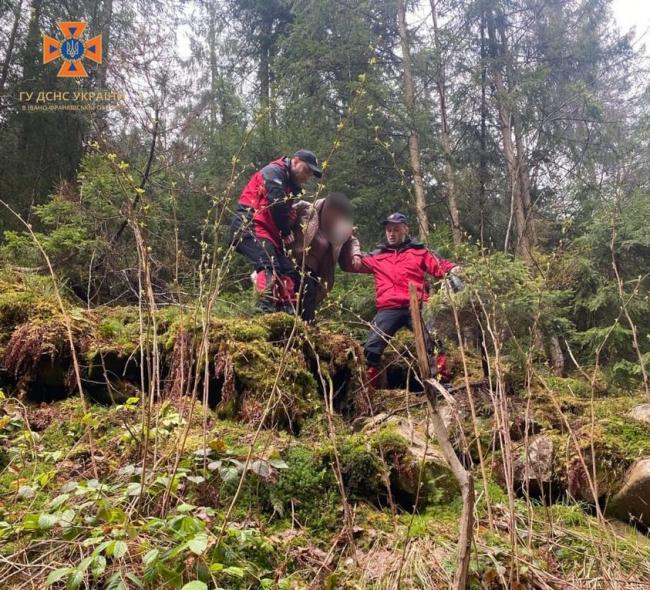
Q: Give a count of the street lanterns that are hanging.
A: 0